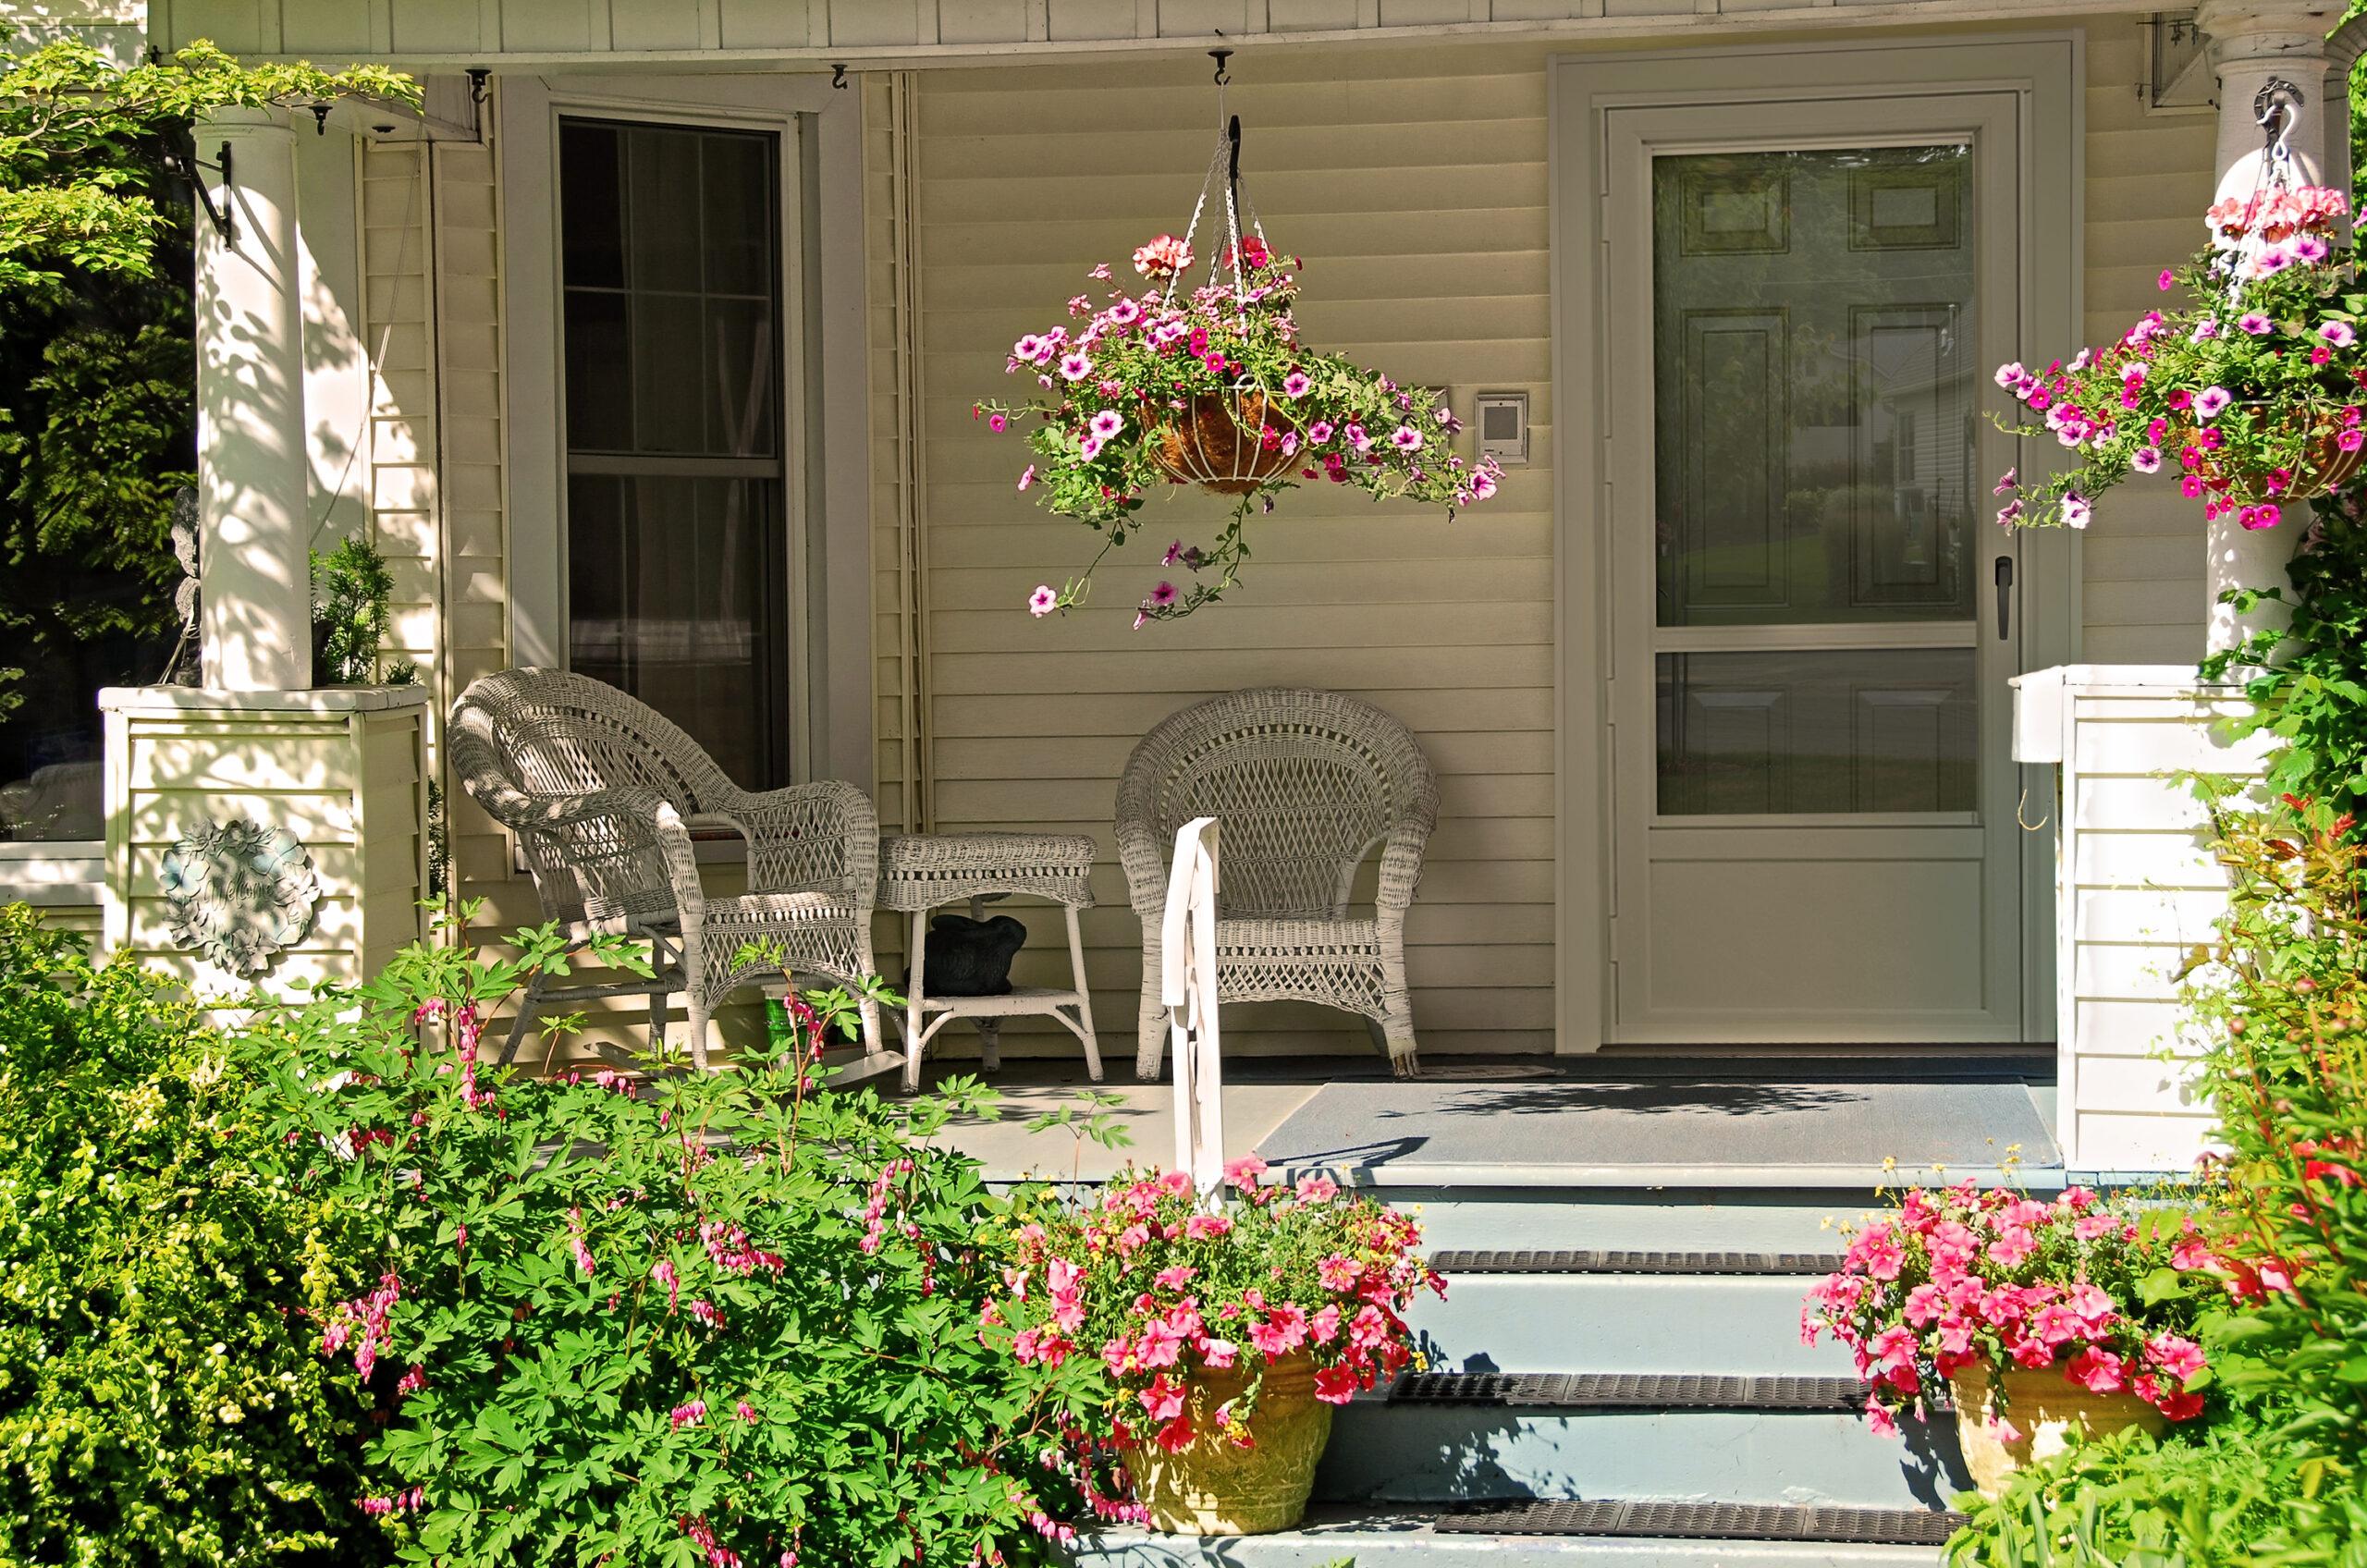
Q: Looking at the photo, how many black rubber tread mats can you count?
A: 3